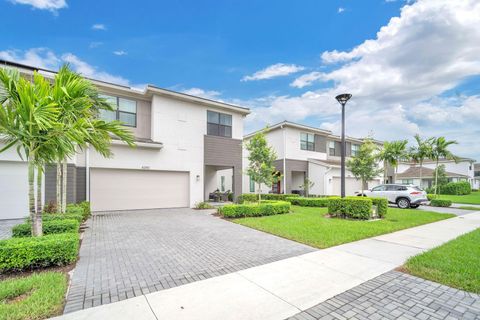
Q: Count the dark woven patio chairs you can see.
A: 2